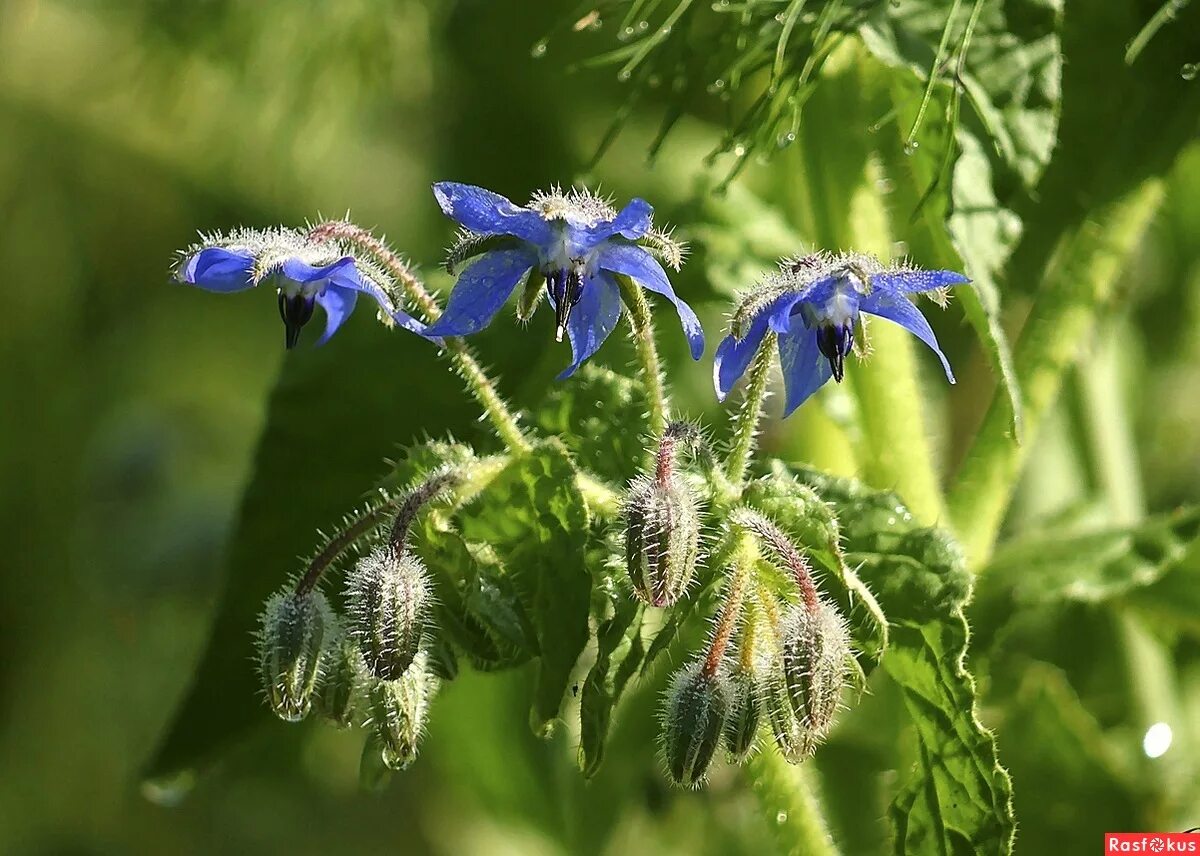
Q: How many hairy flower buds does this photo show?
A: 9